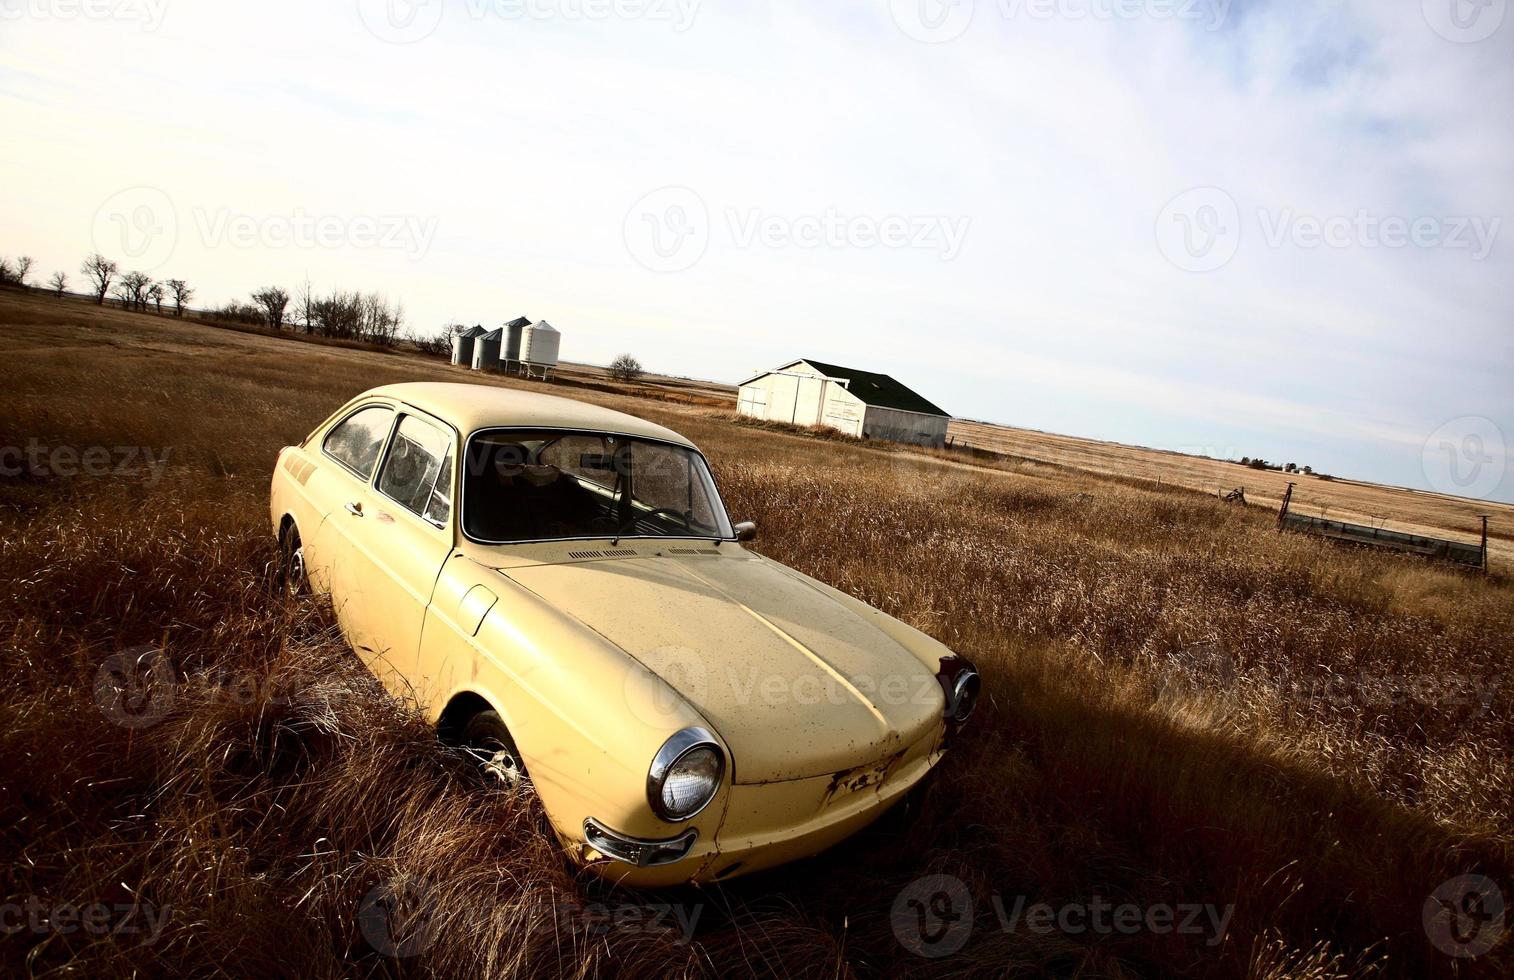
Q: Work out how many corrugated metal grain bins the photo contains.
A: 4